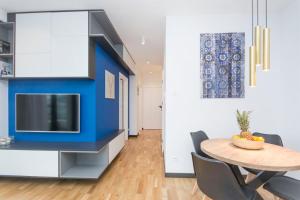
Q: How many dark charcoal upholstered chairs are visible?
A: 4